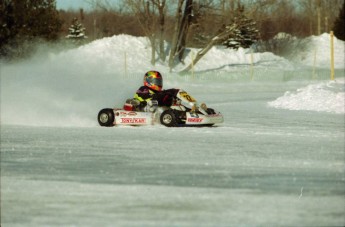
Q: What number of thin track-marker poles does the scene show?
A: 5